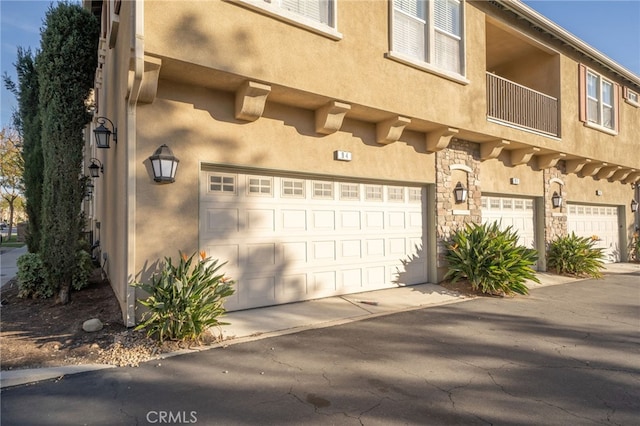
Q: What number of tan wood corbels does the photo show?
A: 13